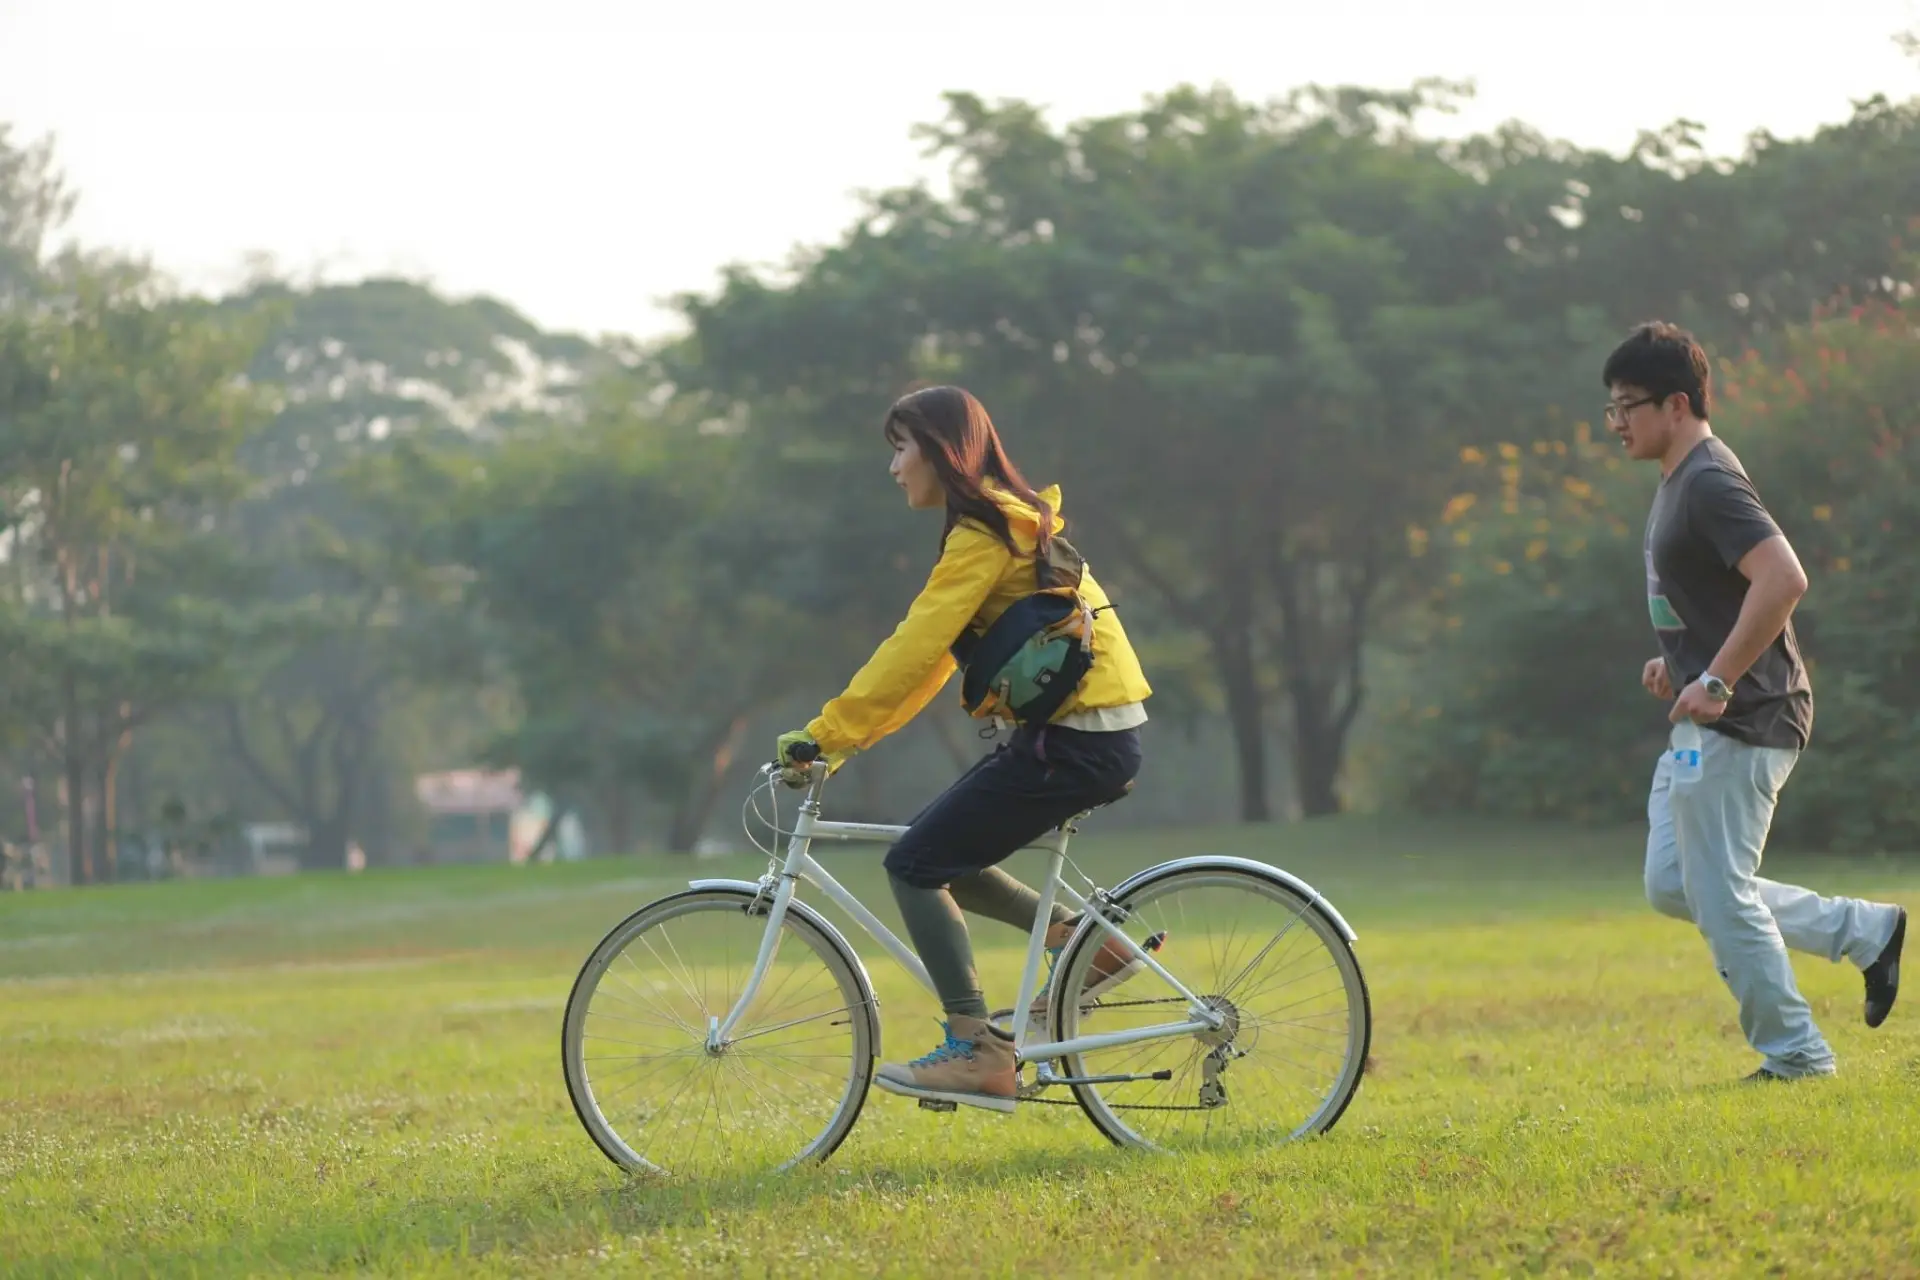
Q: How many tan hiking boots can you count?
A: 2